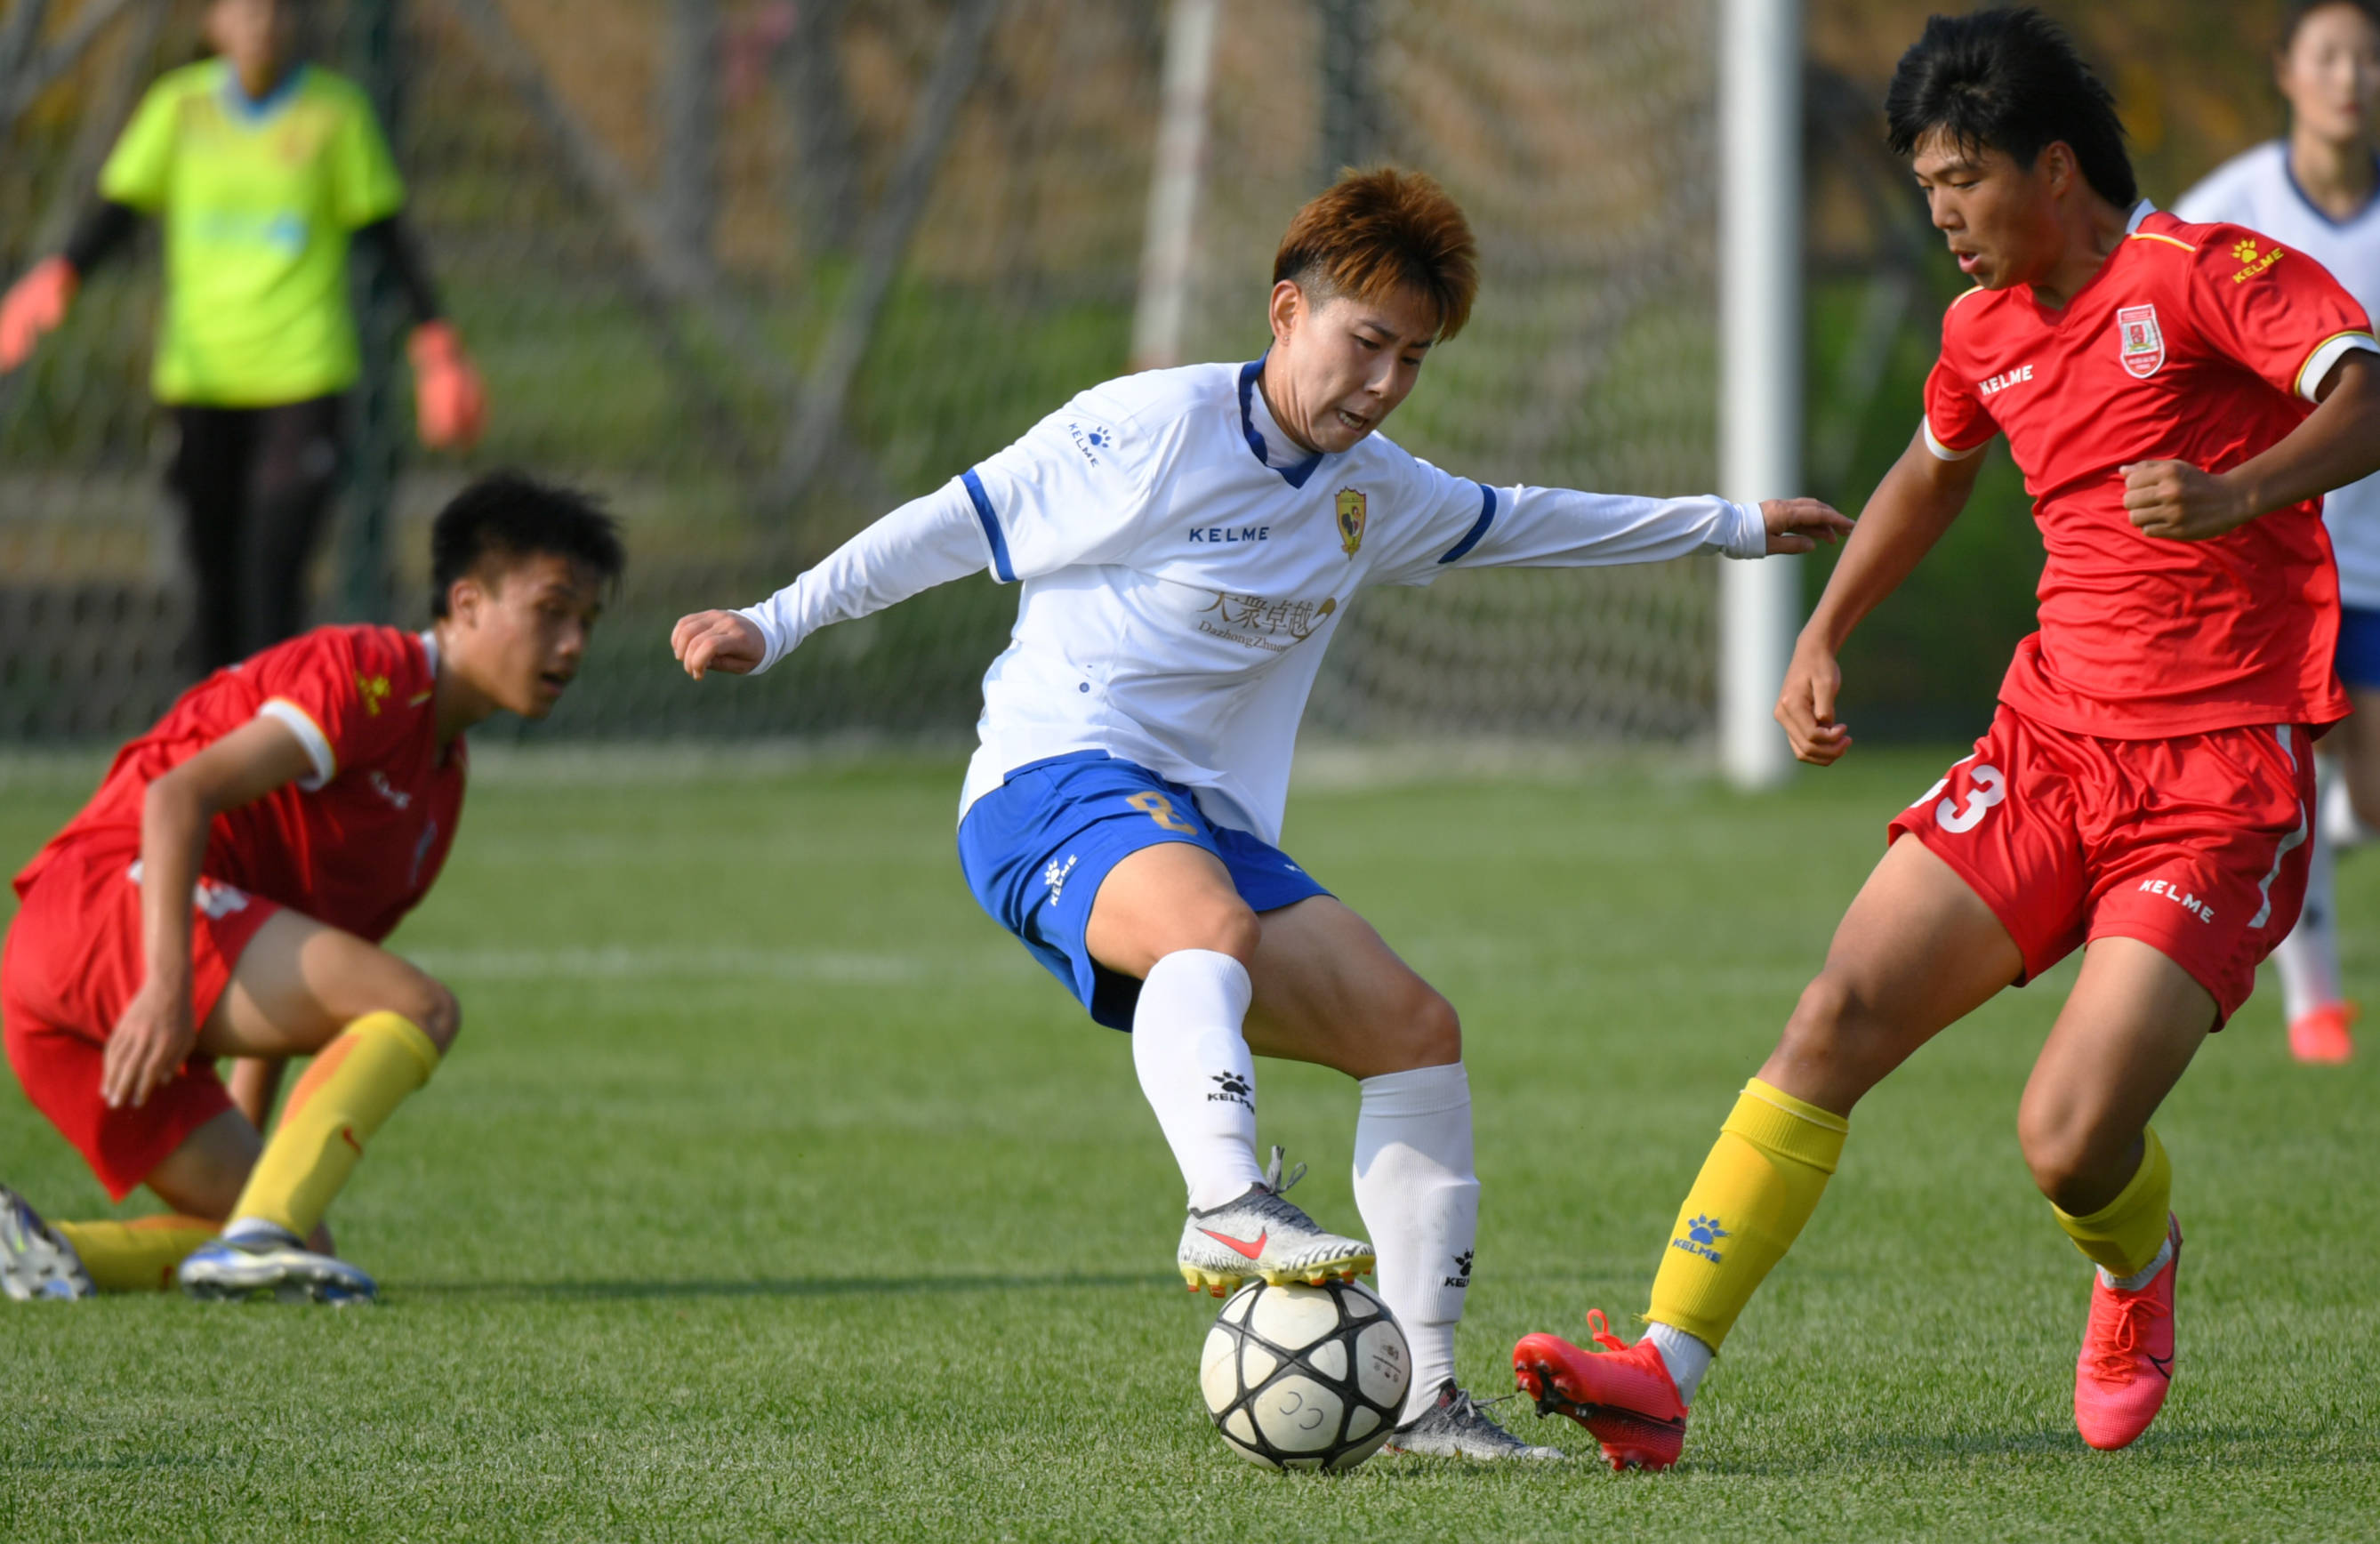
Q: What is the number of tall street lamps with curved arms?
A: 0